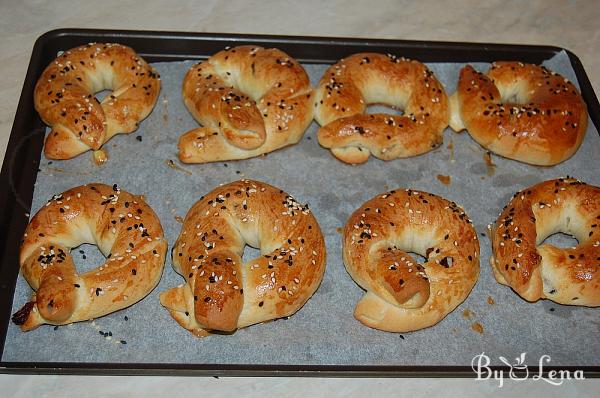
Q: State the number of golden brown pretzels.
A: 8